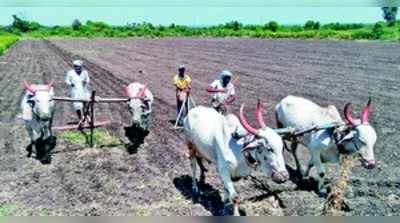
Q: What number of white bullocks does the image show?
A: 4